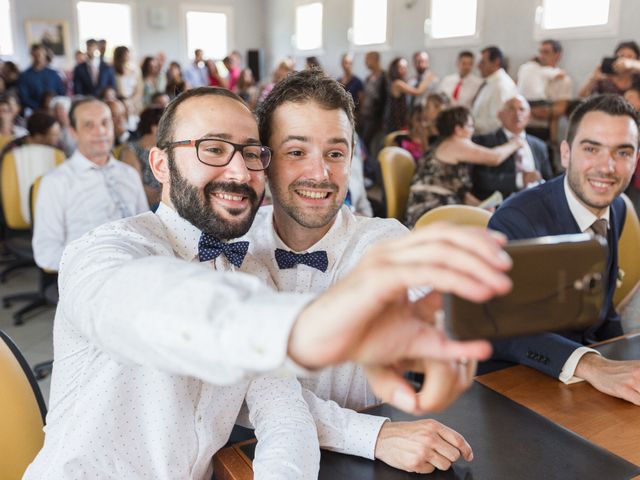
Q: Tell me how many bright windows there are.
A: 7